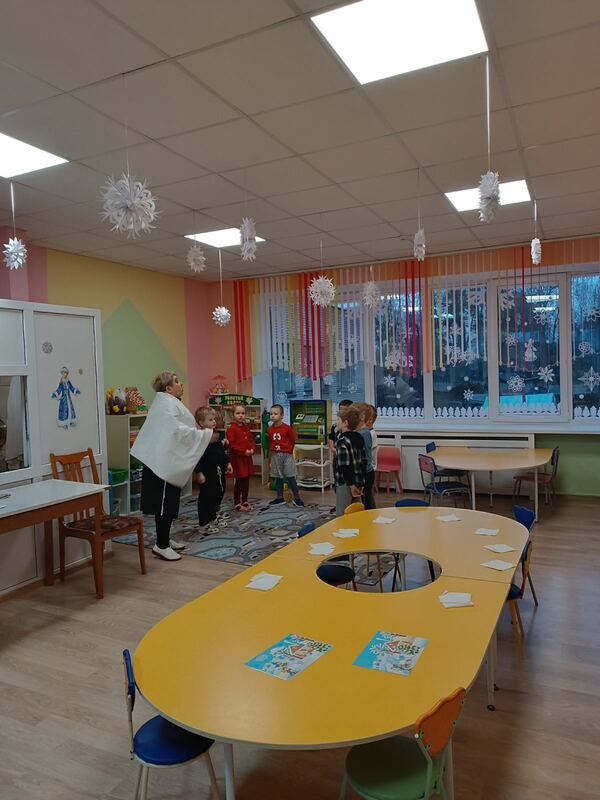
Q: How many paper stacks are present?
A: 9